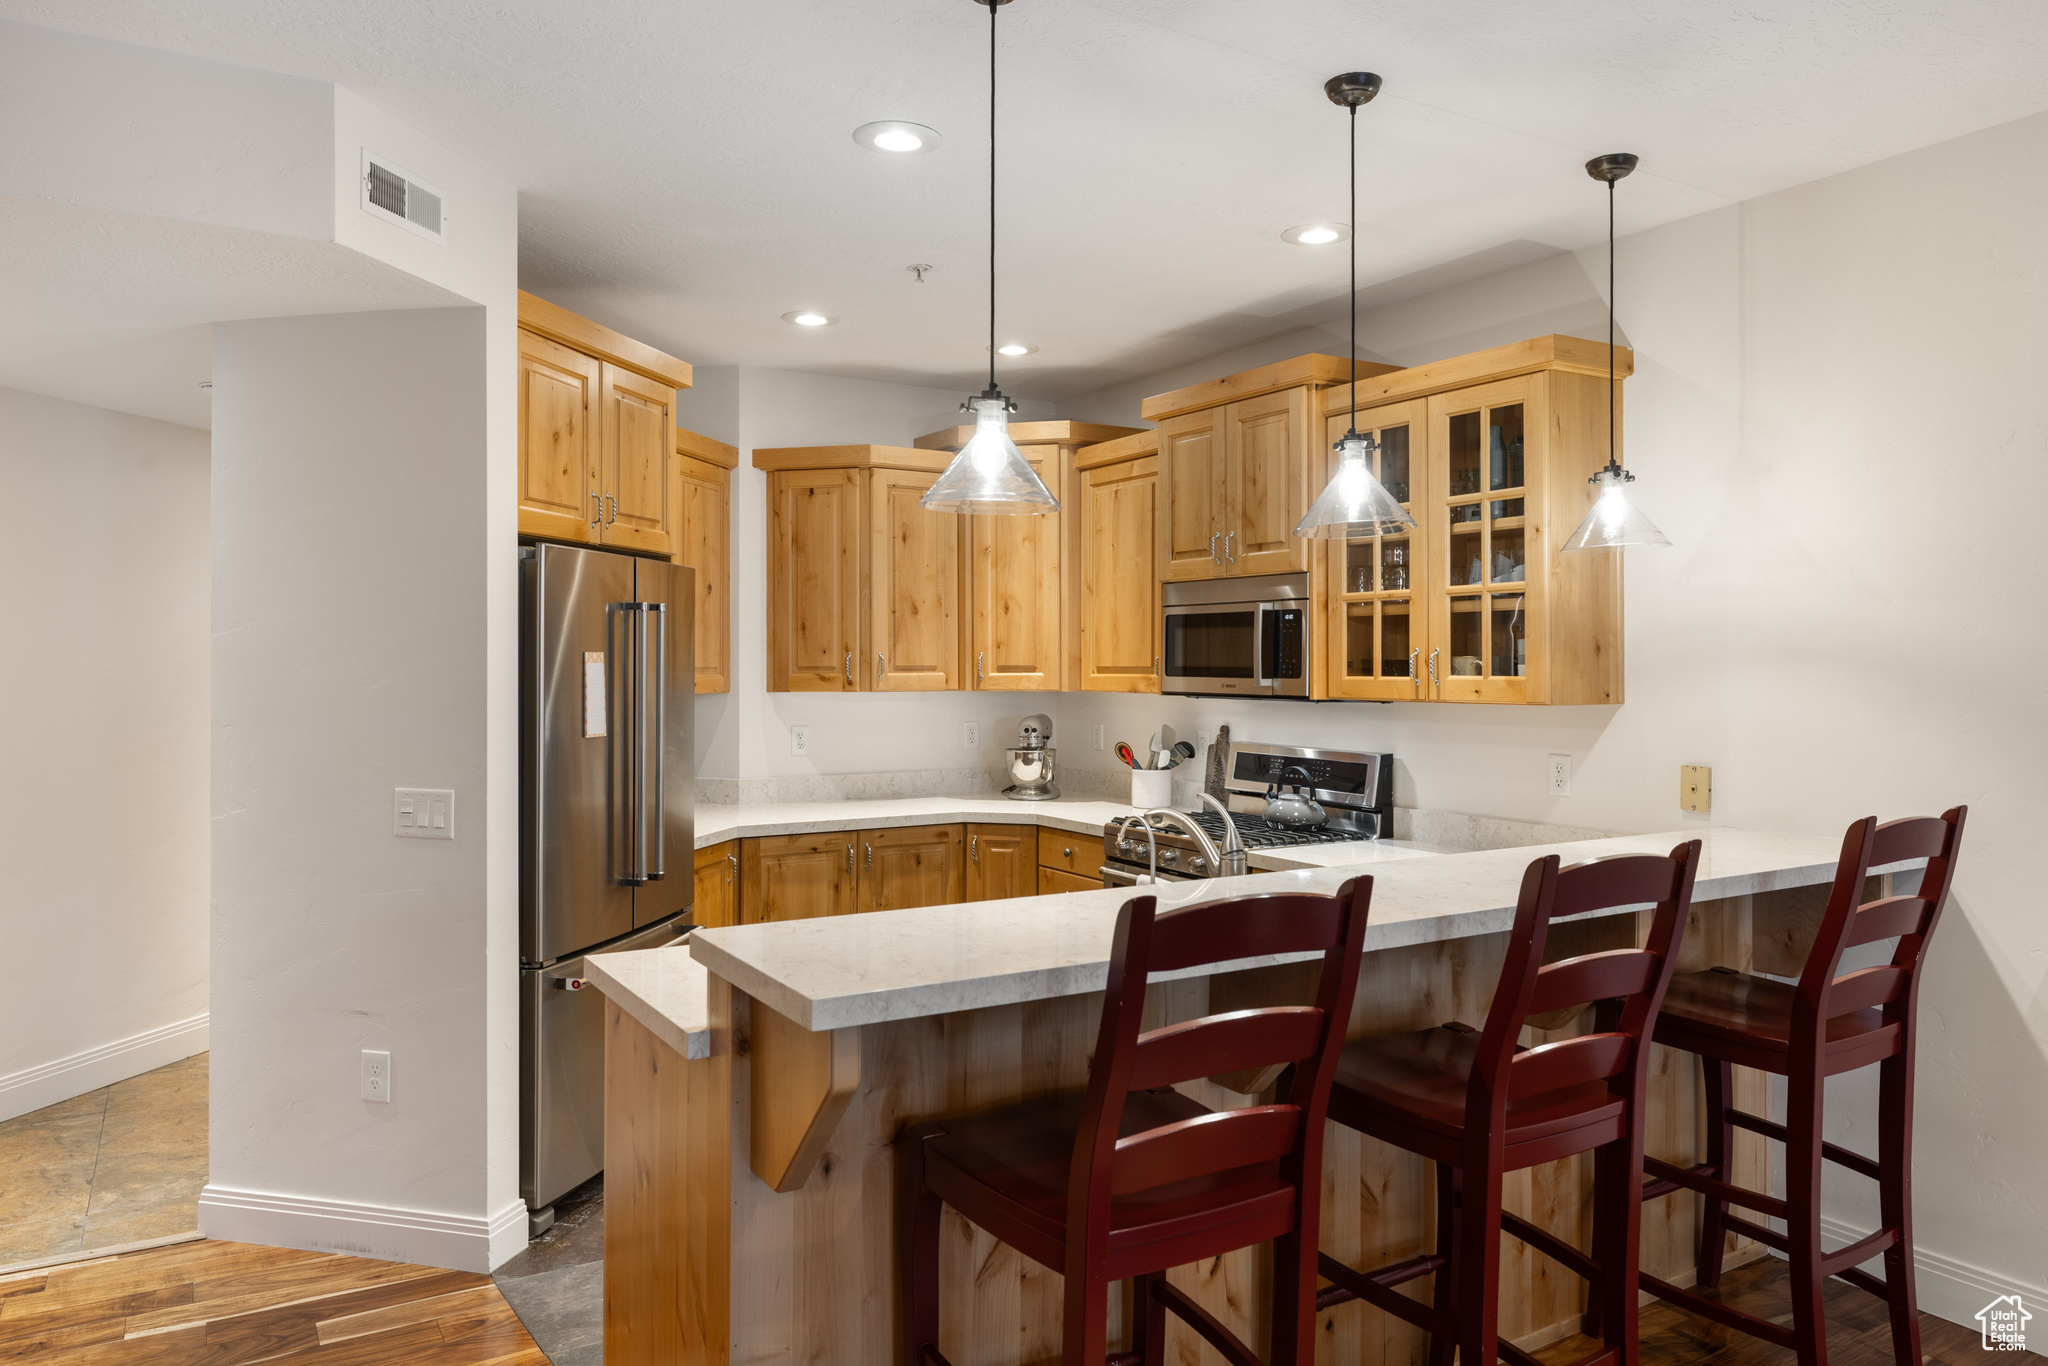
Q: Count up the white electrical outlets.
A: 6